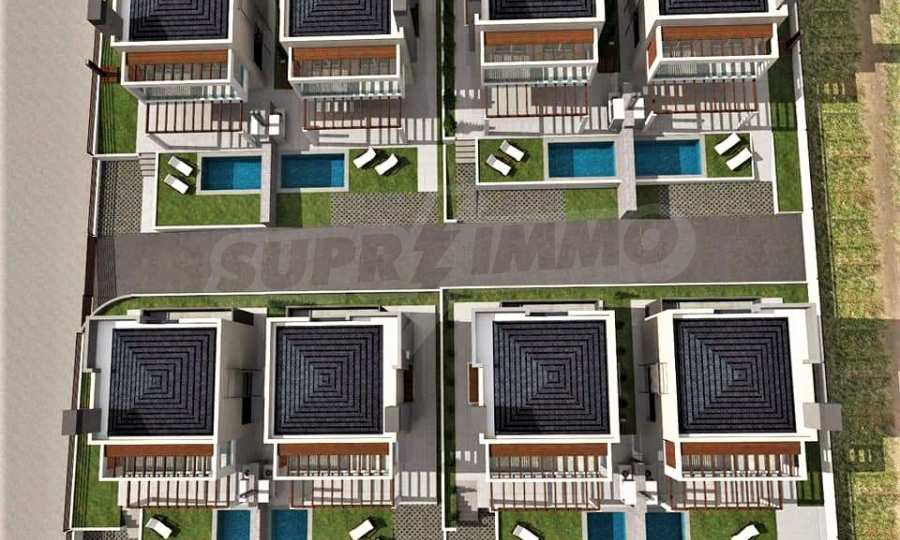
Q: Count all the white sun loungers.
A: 12